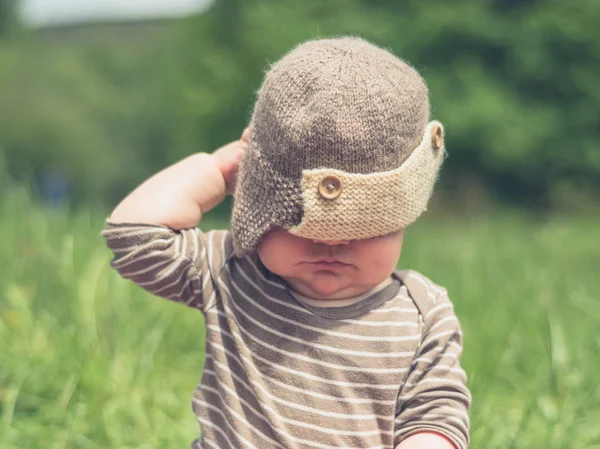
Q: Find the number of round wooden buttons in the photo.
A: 2